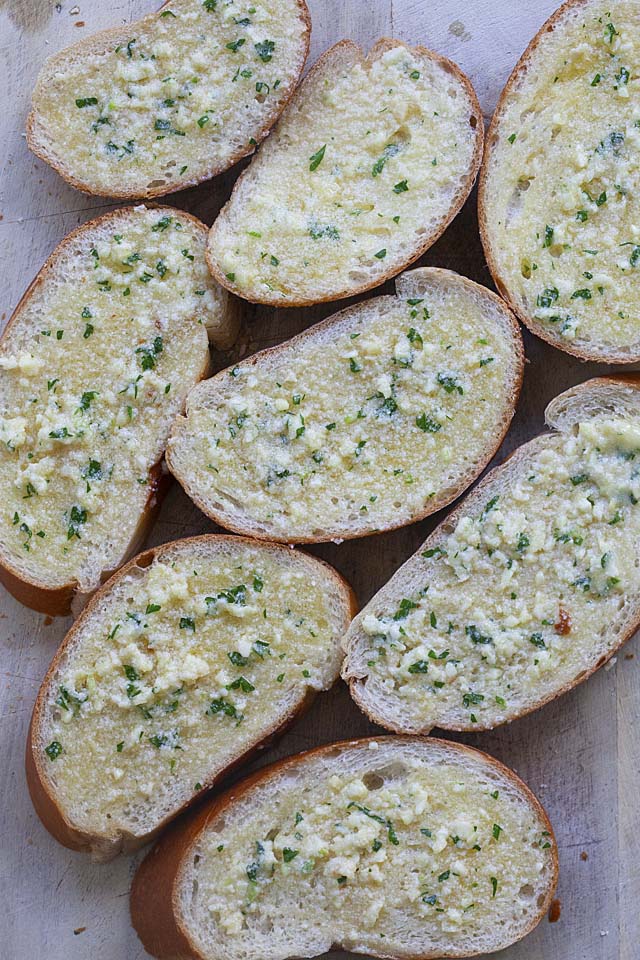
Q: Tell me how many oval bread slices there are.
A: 8